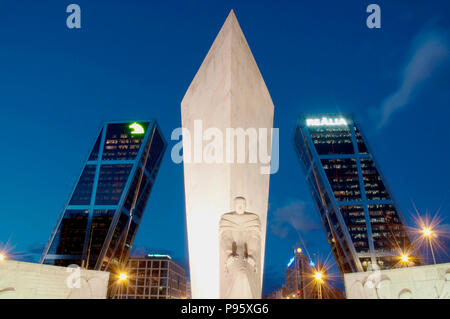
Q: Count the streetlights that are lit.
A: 5